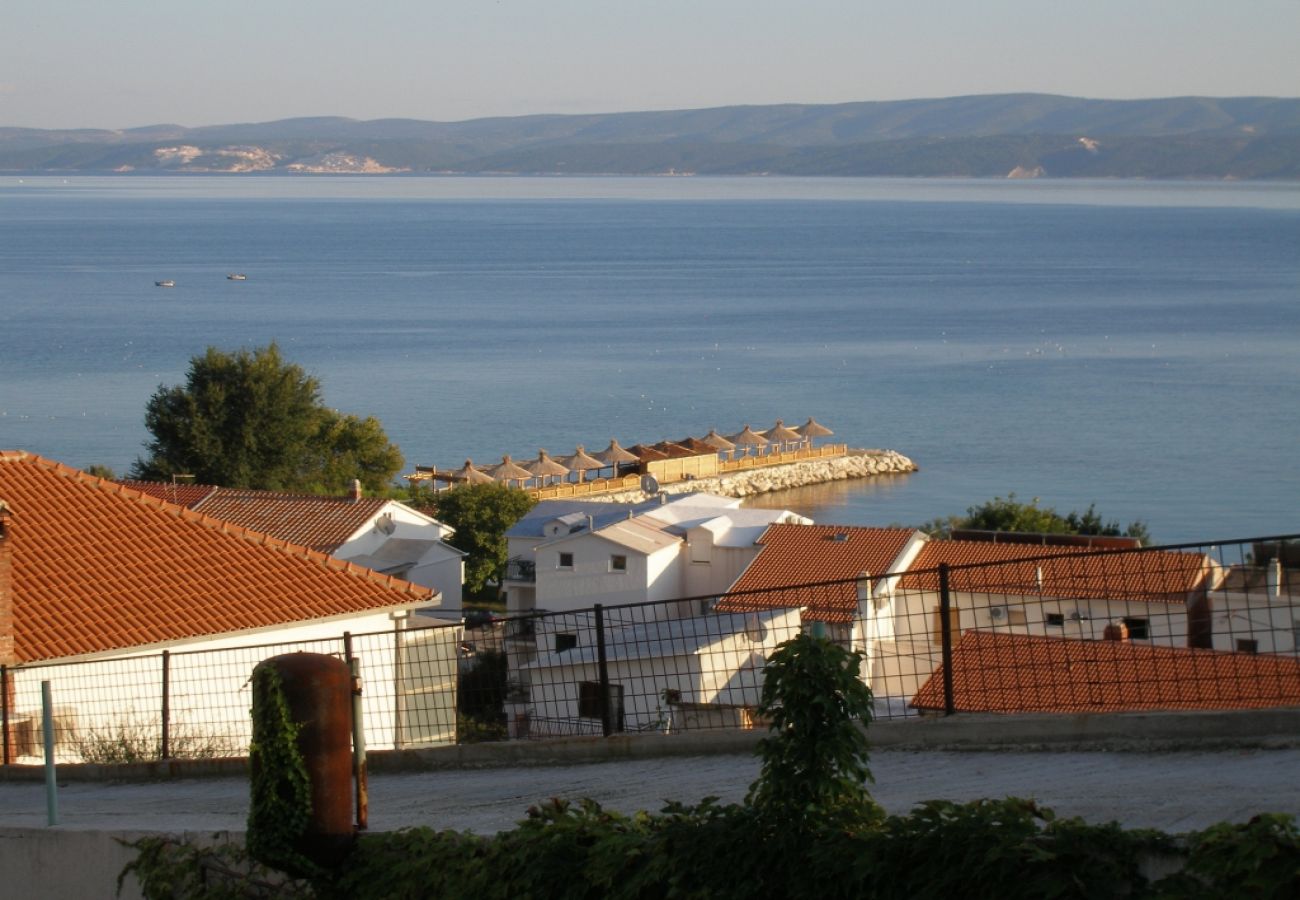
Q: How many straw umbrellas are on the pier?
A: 9